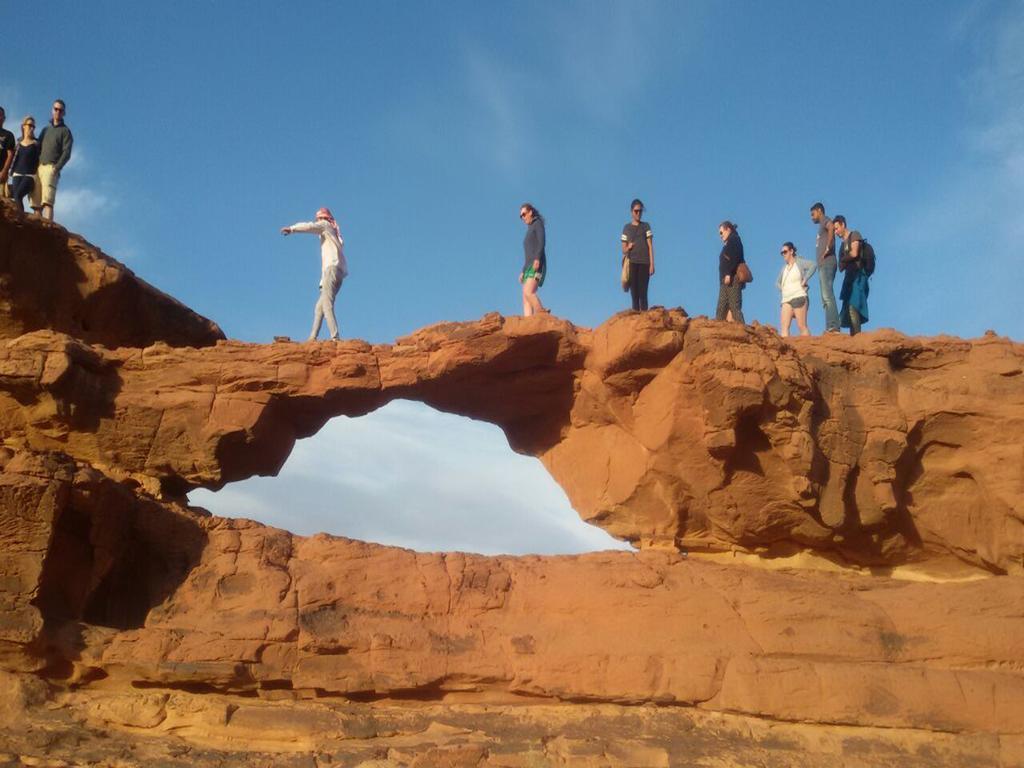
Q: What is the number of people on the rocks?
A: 10